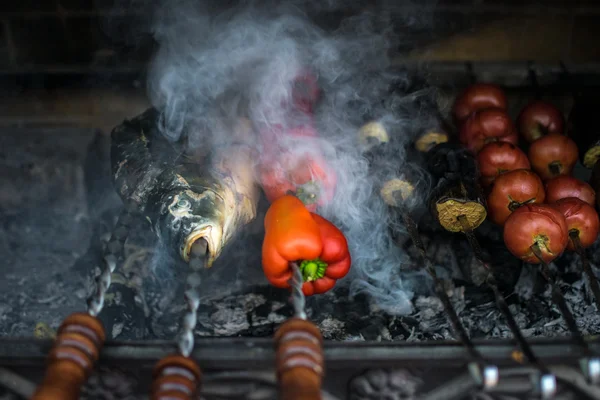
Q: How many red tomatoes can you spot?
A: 9